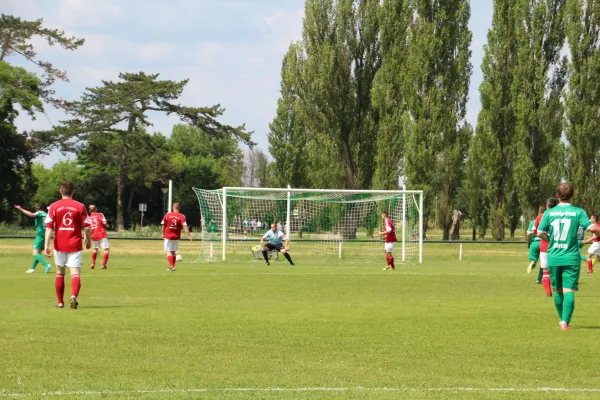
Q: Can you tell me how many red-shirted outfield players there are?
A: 6